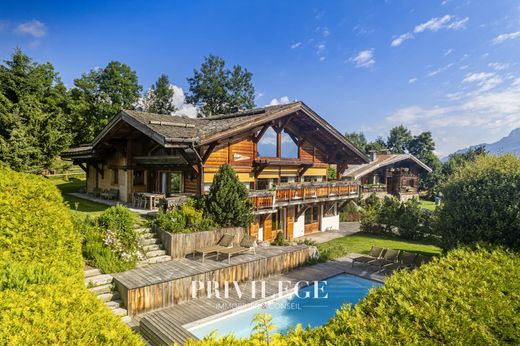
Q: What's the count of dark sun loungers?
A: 4